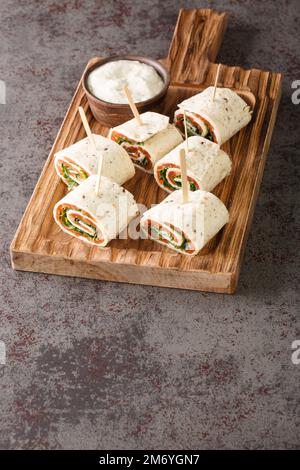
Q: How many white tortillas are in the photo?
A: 6